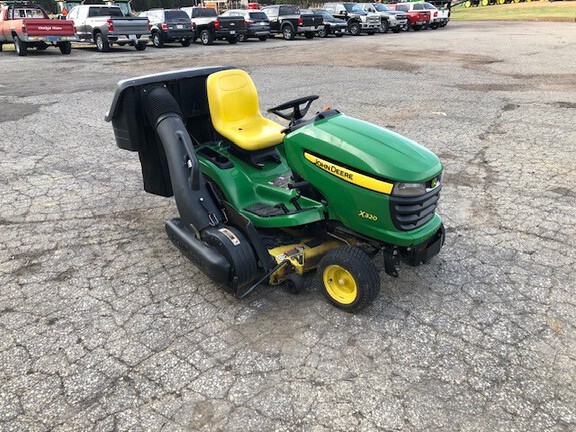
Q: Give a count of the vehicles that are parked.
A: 11